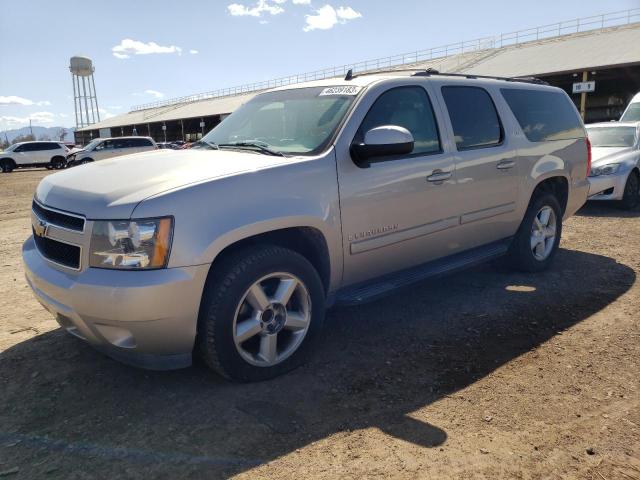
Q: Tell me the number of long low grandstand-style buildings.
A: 1